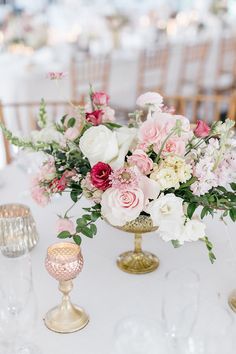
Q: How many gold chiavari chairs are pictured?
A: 6